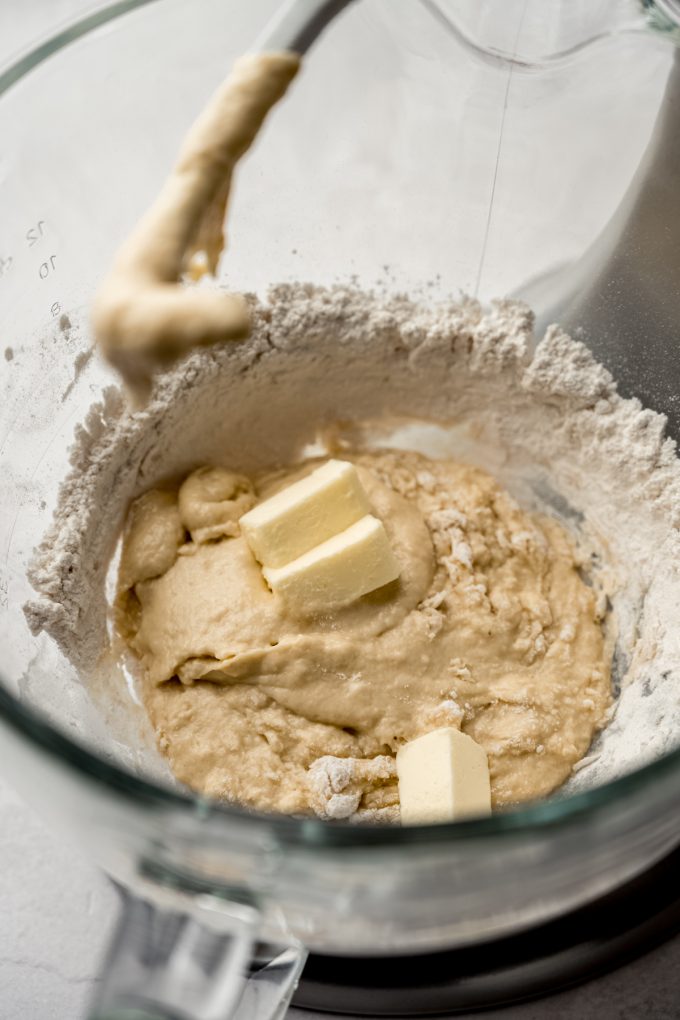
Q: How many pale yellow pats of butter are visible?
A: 3